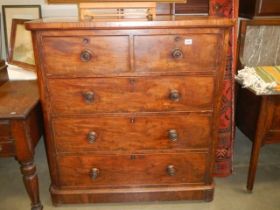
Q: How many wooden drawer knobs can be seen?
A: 8